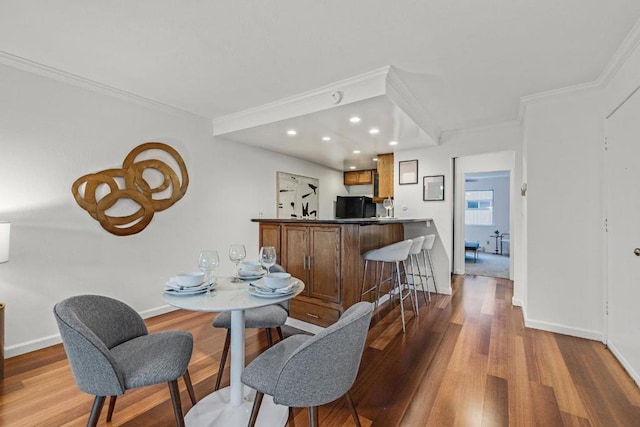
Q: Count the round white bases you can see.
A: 1